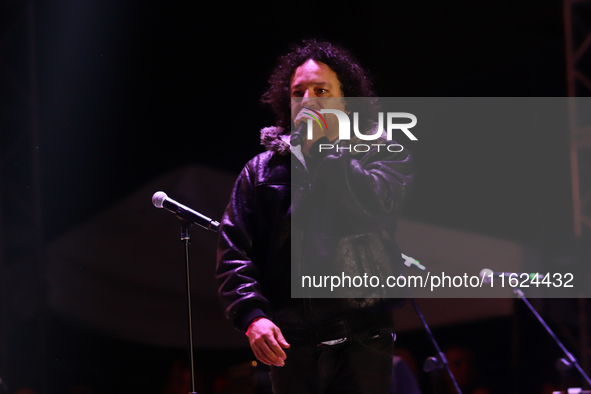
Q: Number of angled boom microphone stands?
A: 2